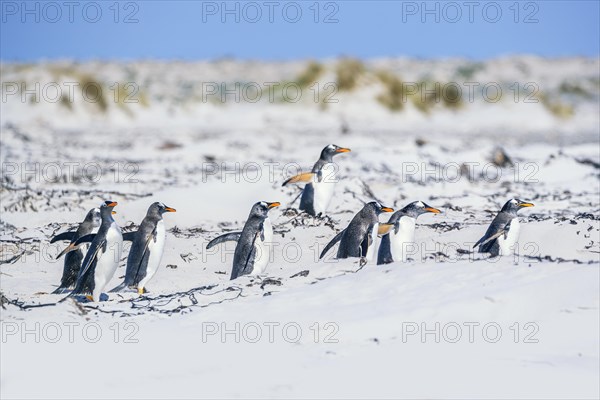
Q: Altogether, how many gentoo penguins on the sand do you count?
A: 8